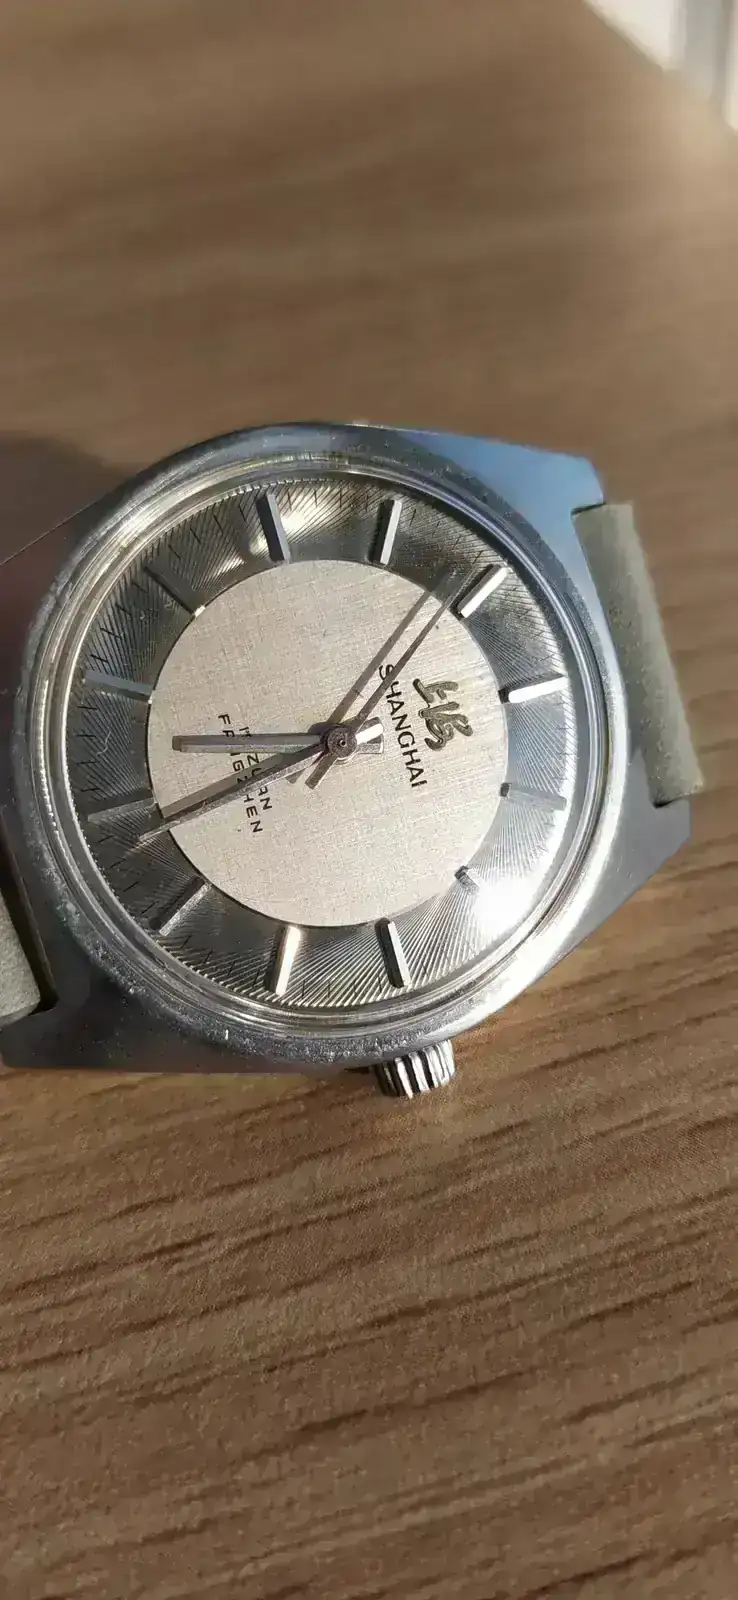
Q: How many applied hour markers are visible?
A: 12